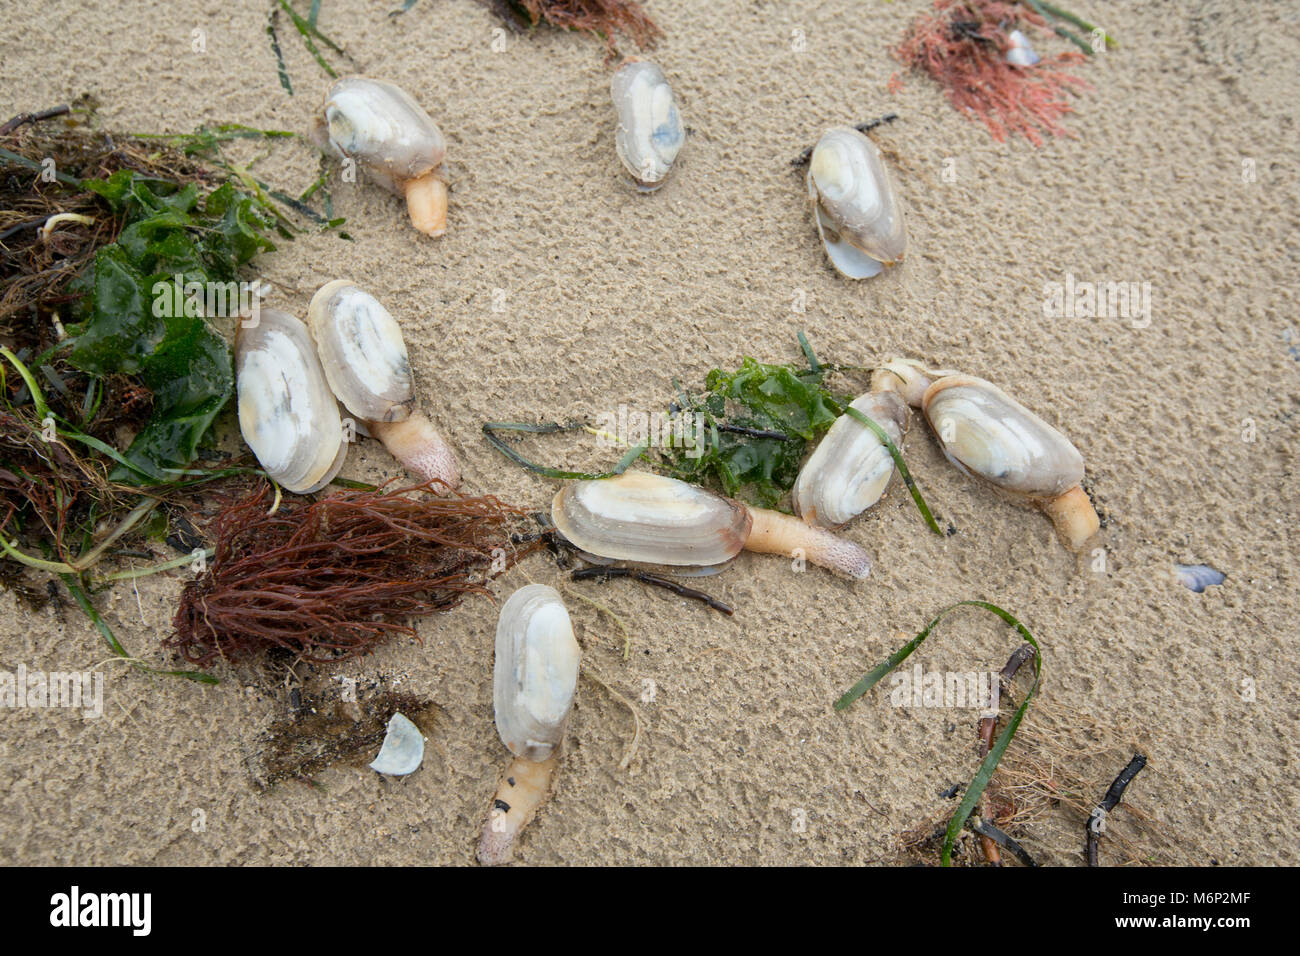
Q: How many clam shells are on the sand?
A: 9